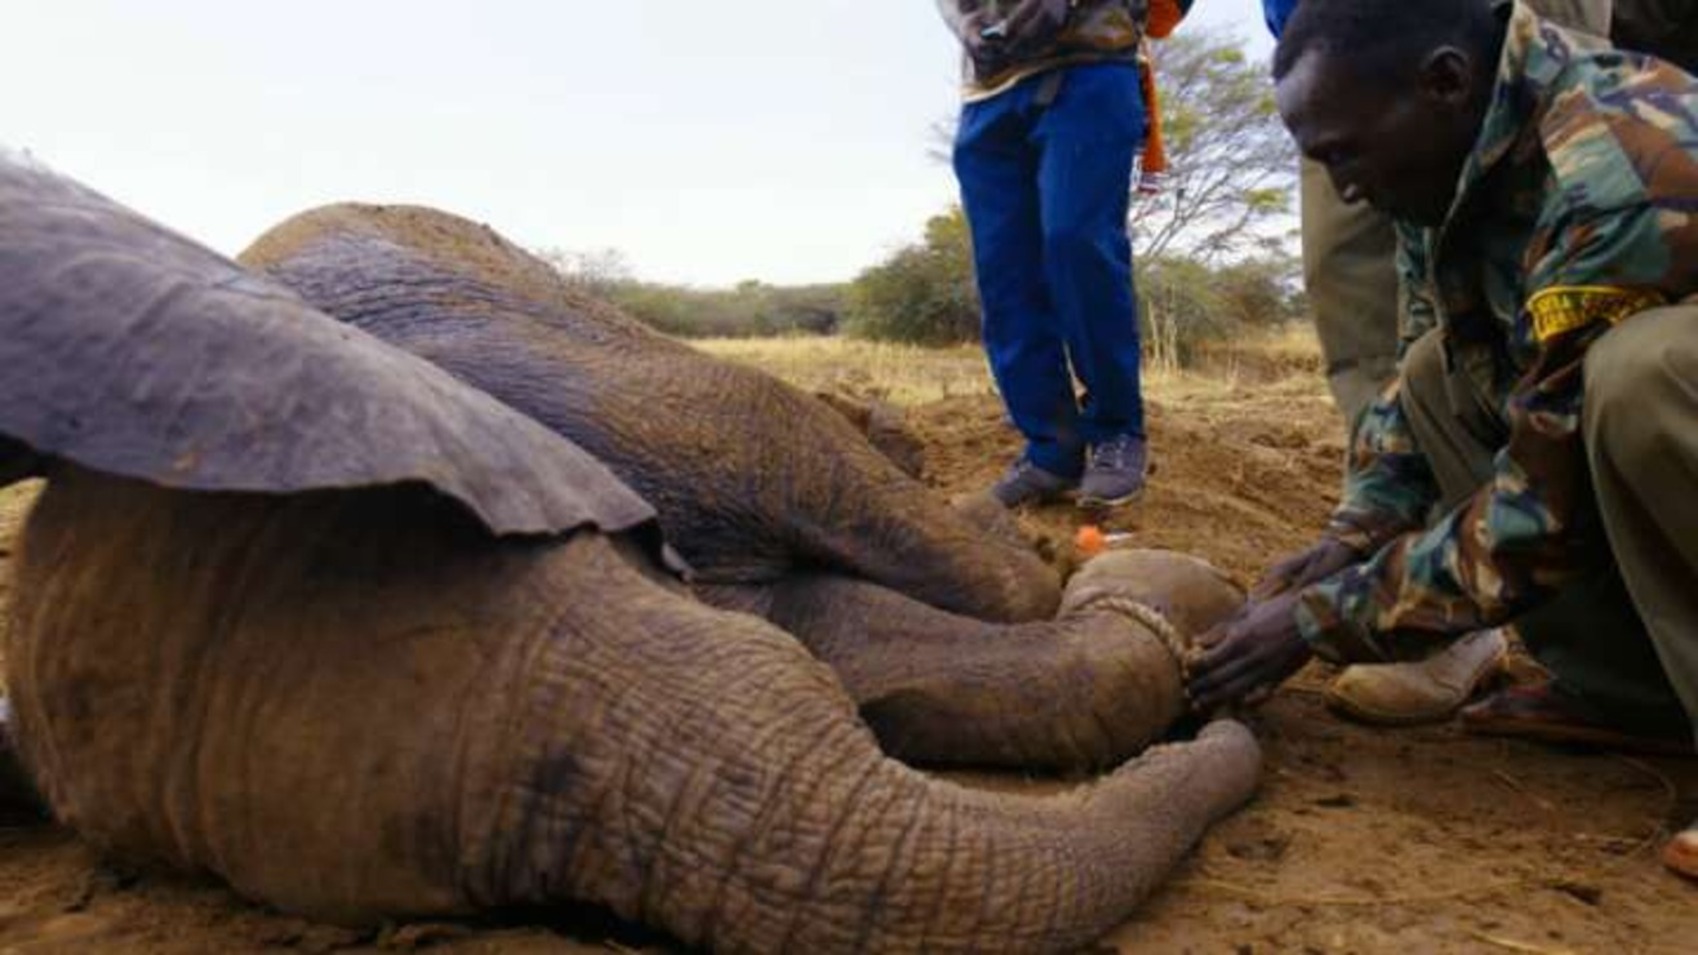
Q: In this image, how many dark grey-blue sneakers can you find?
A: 2